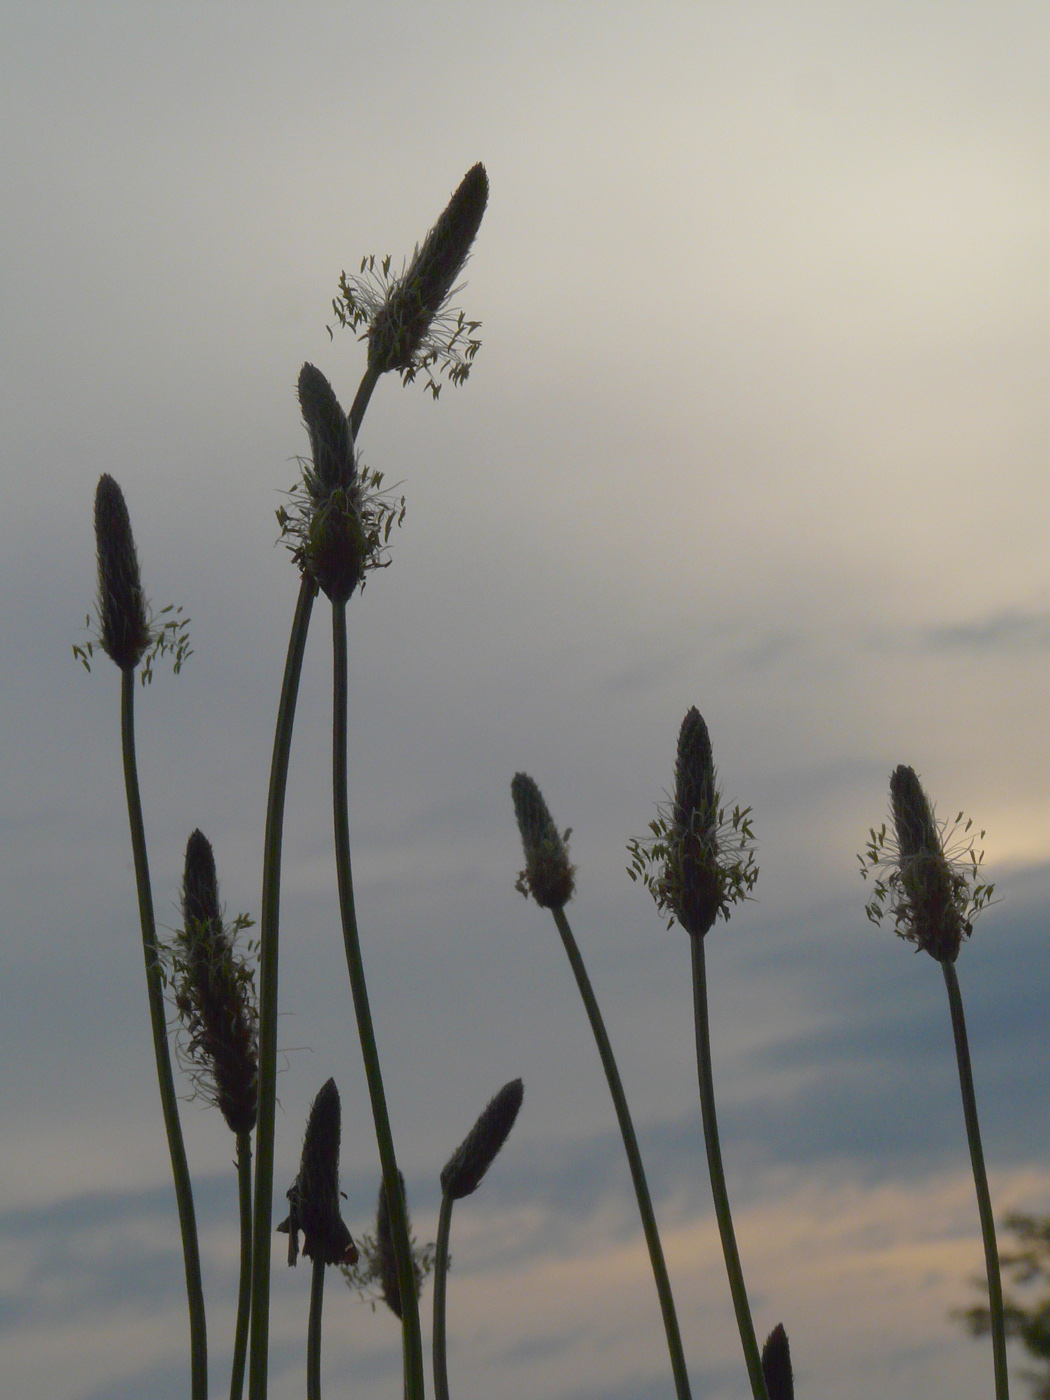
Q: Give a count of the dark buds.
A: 11